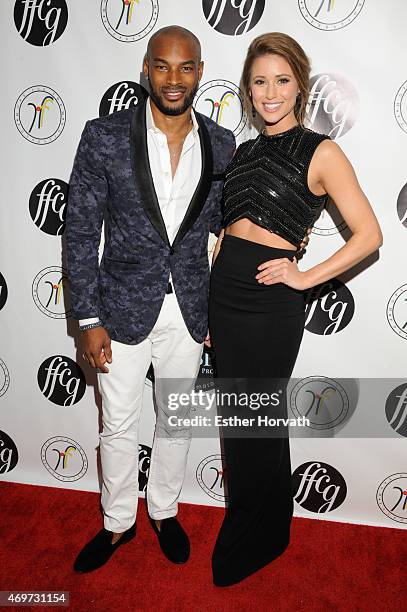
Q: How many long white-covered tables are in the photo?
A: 0